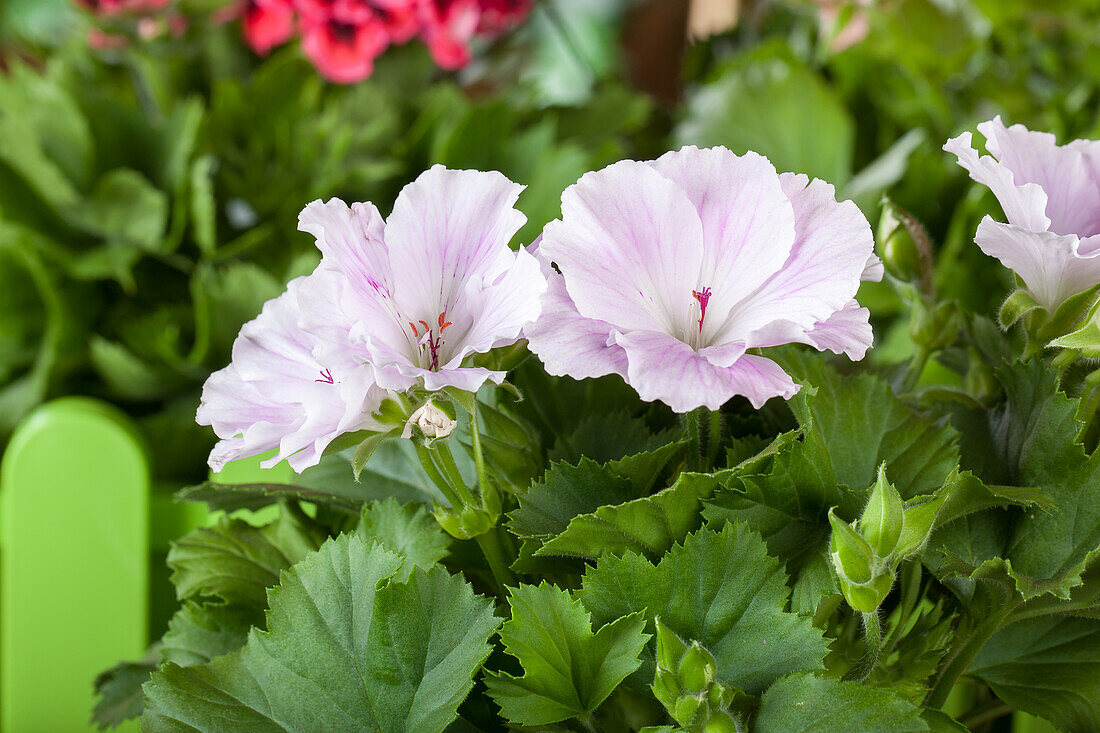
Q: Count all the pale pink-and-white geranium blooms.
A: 4